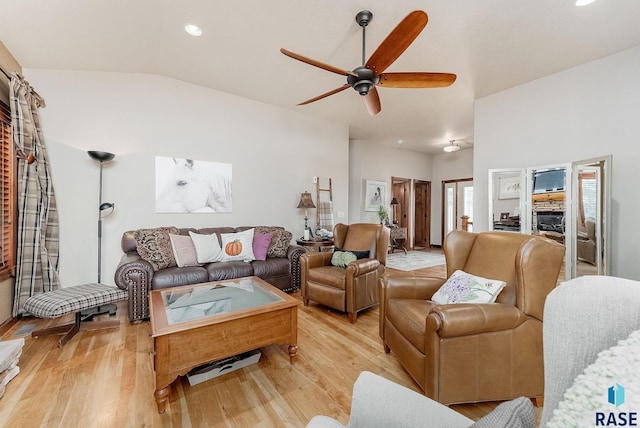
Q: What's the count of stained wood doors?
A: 2